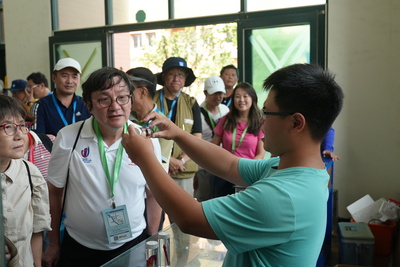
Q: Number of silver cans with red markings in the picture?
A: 2